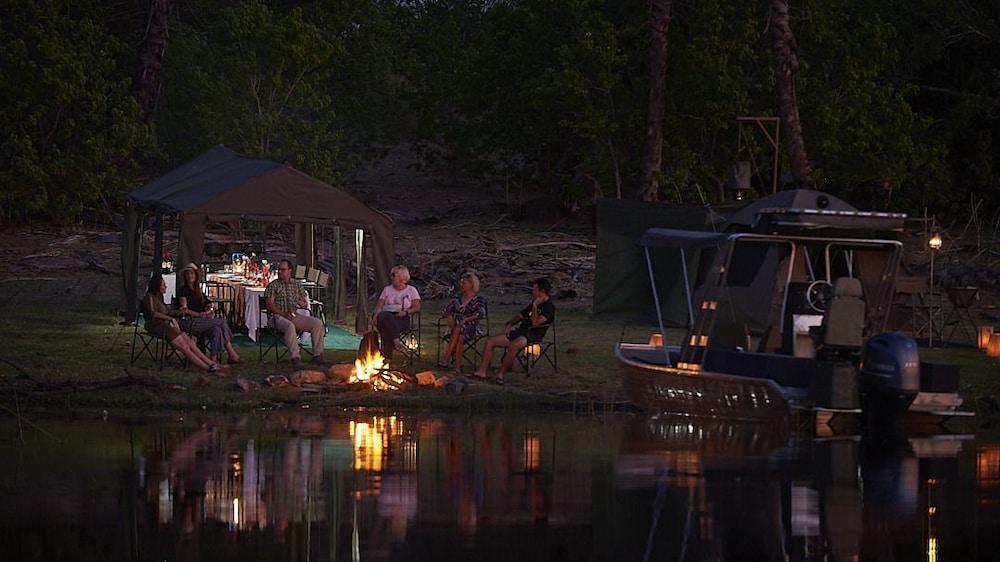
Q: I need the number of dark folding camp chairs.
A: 6